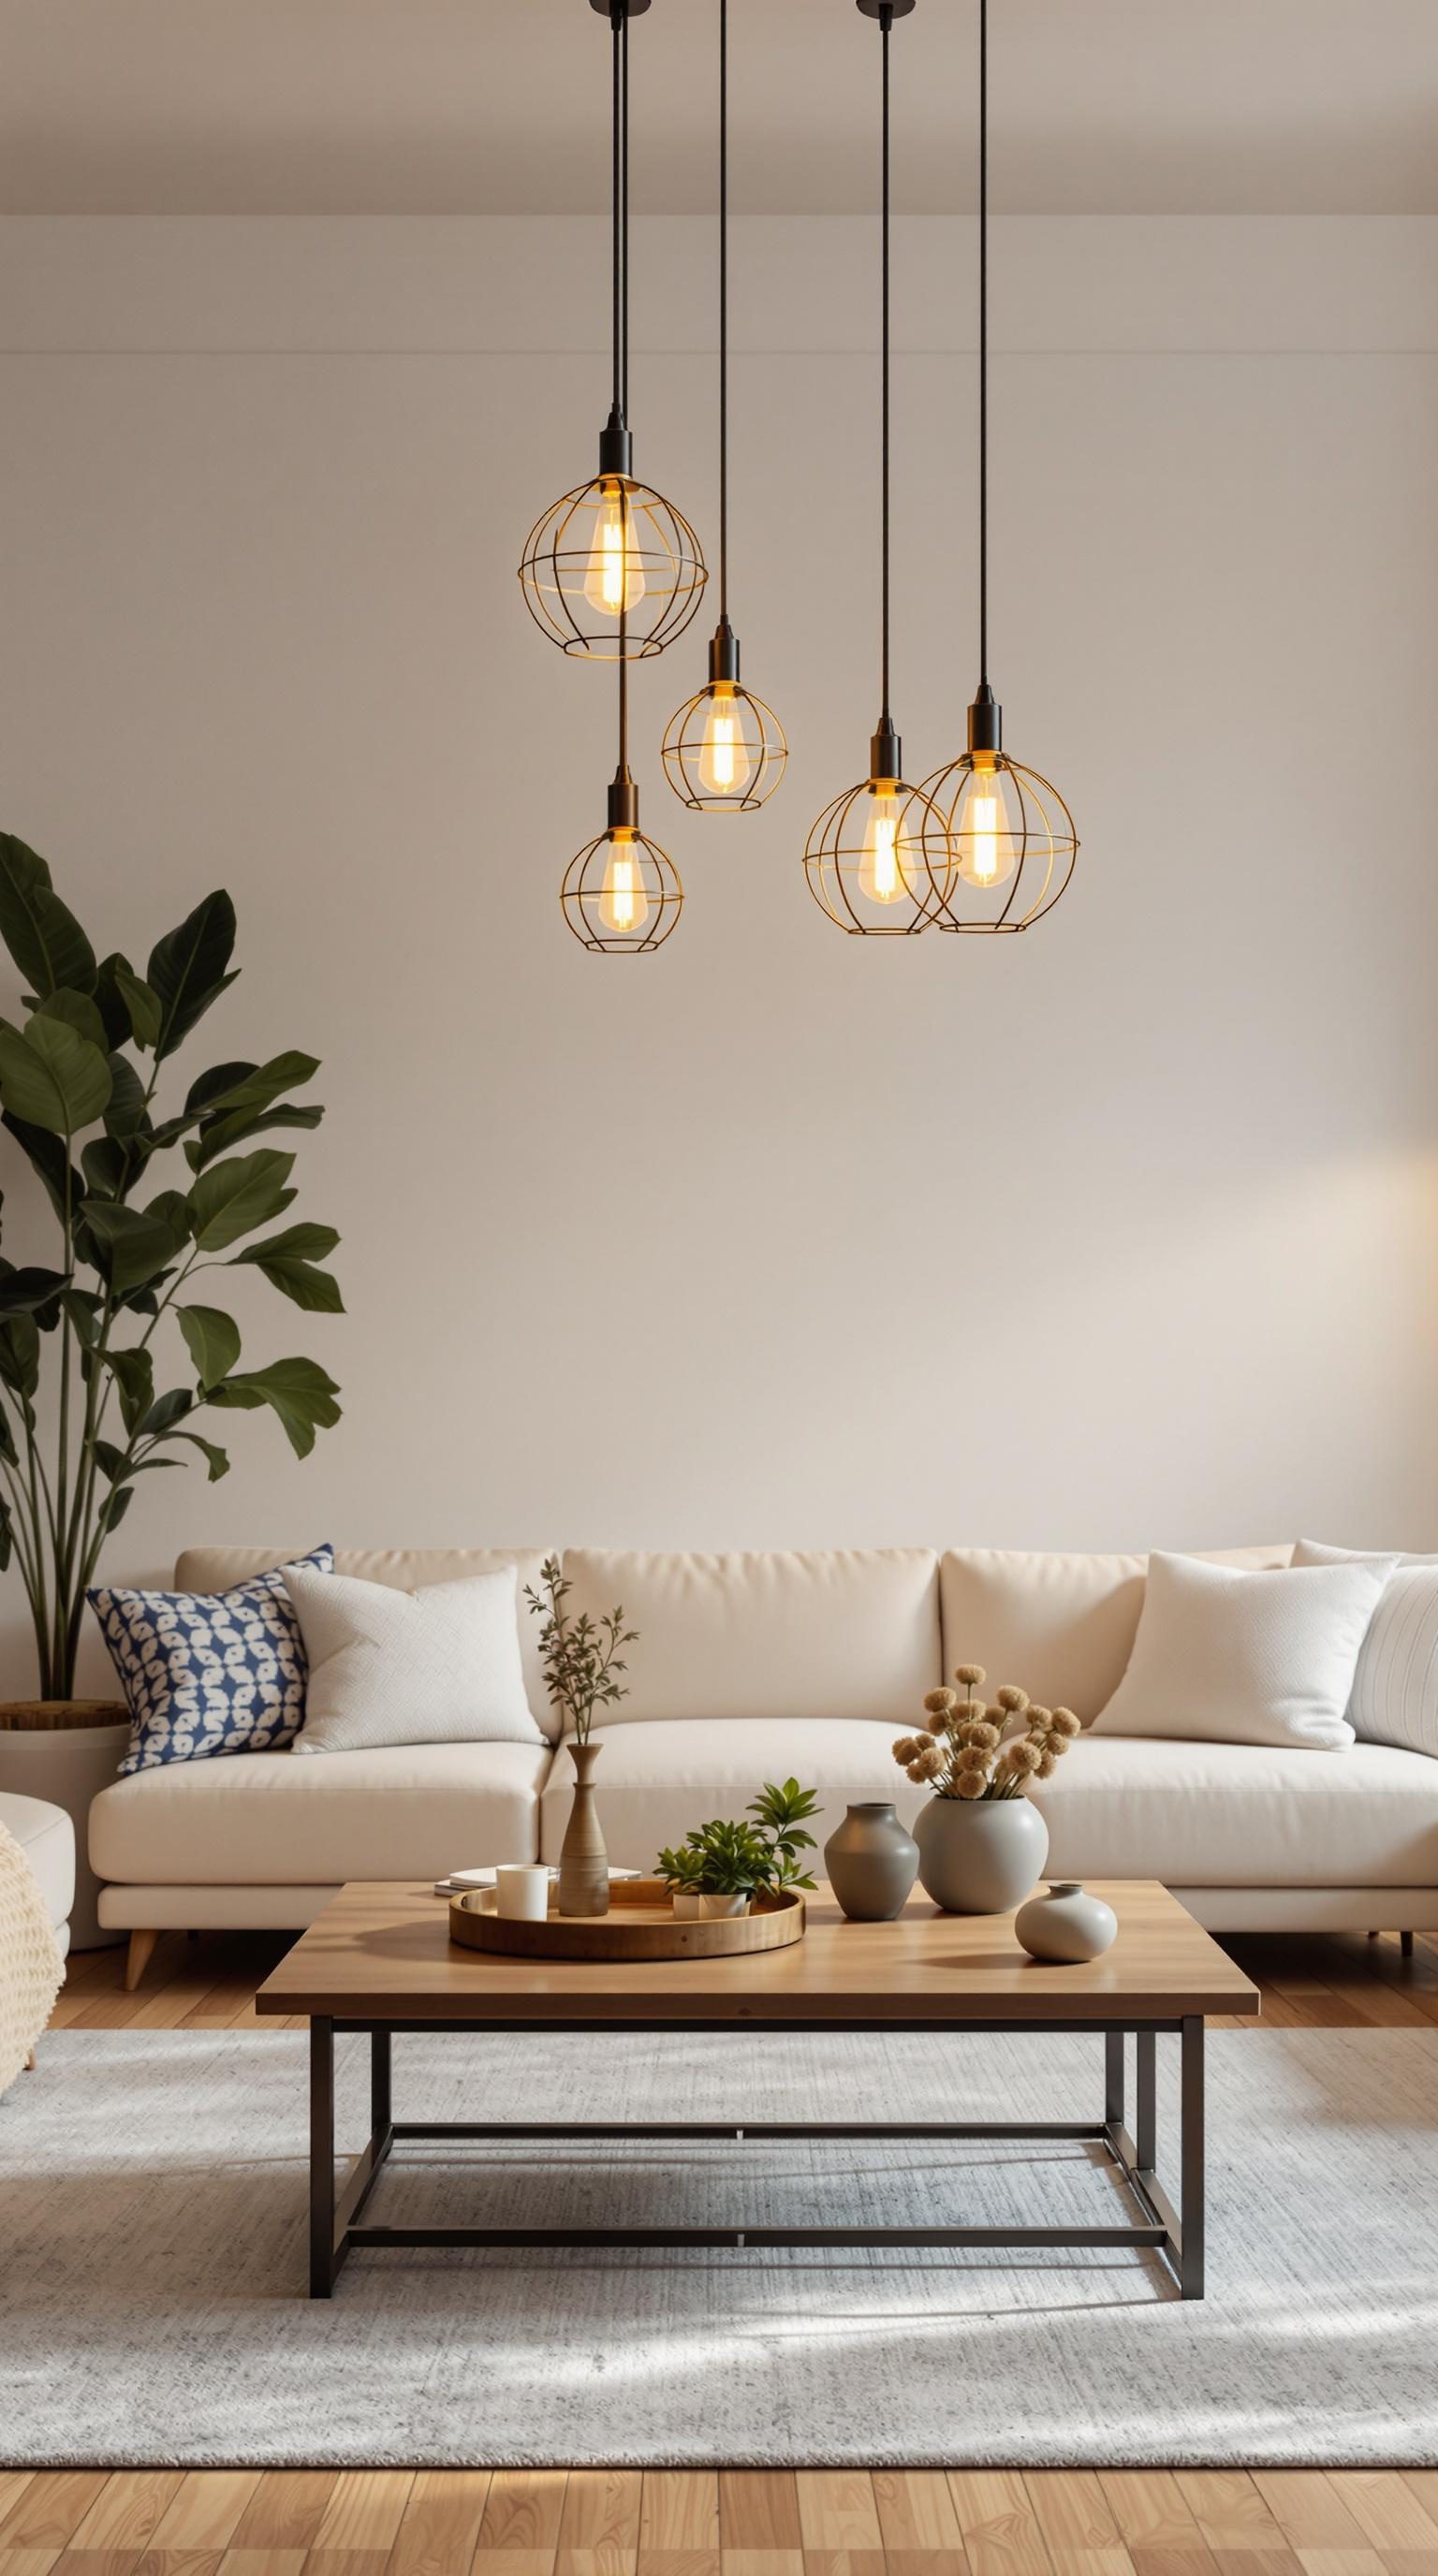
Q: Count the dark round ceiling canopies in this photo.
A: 2